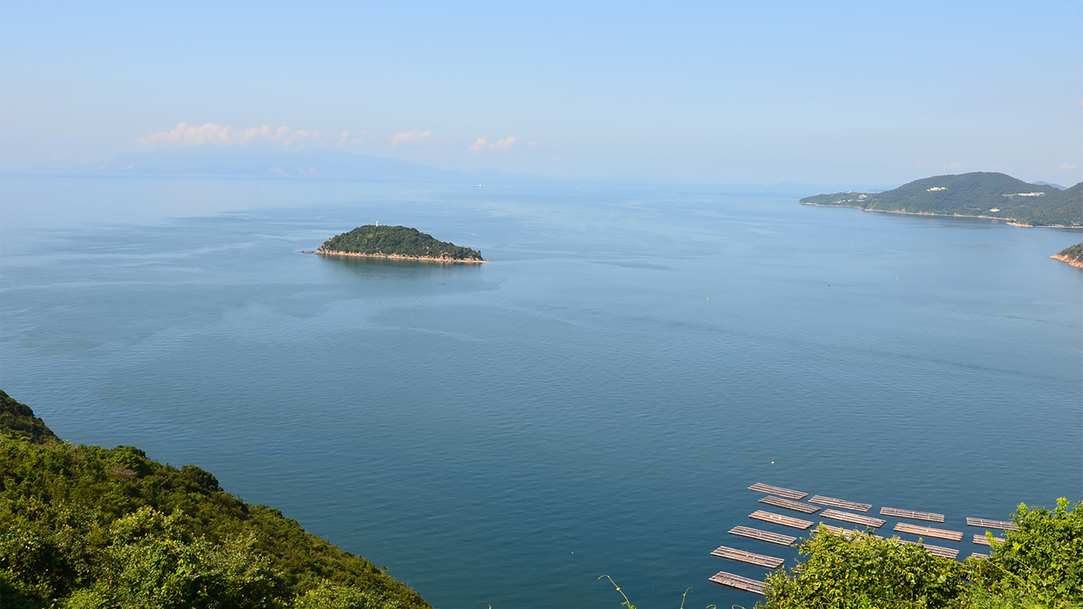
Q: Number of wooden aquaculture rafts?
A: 15